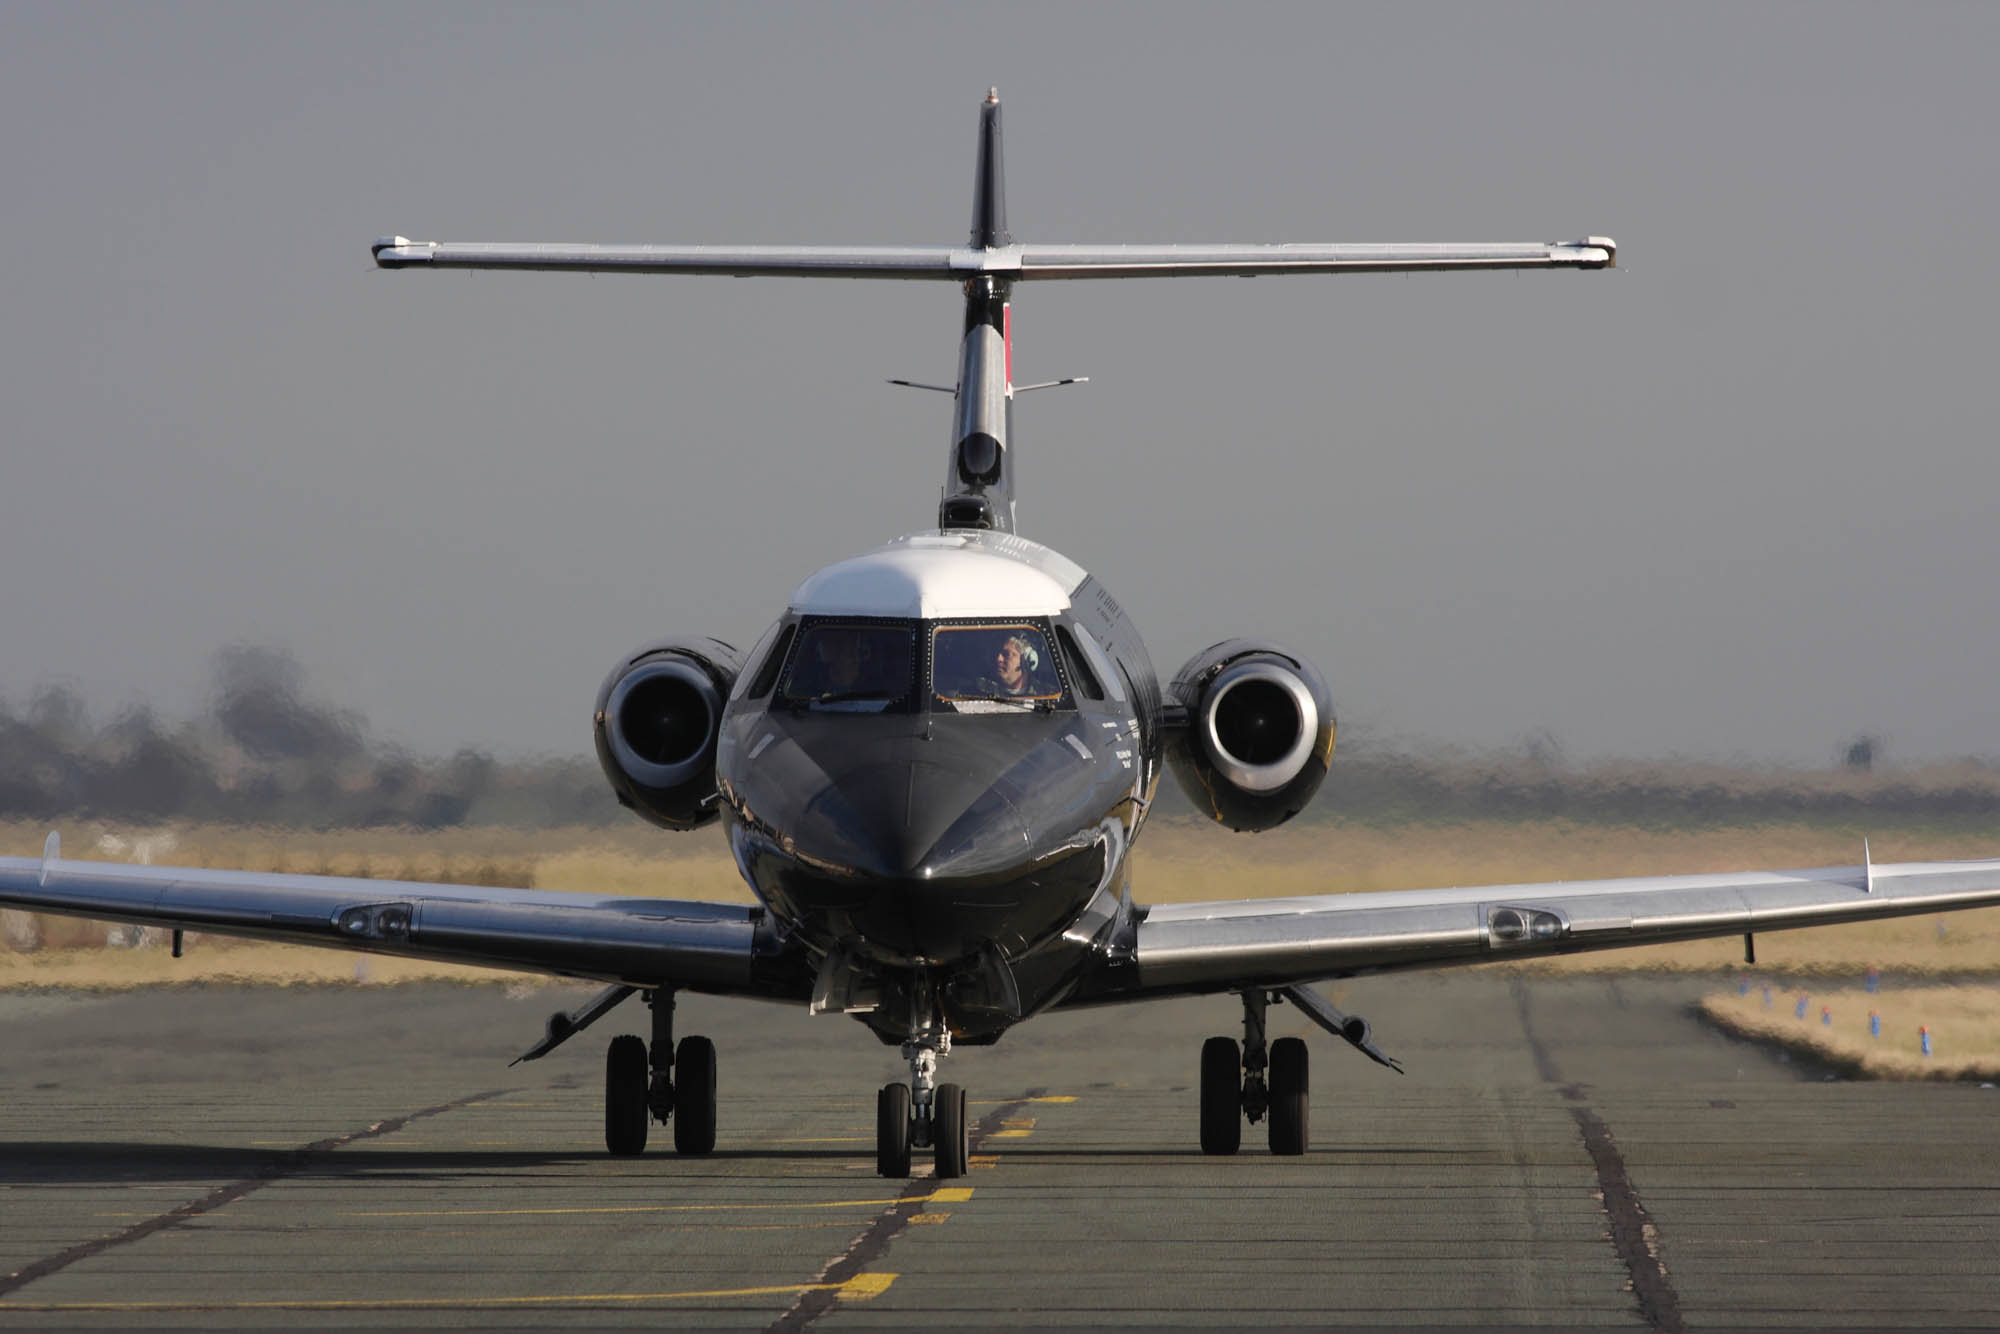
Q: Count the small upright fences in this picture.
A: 2